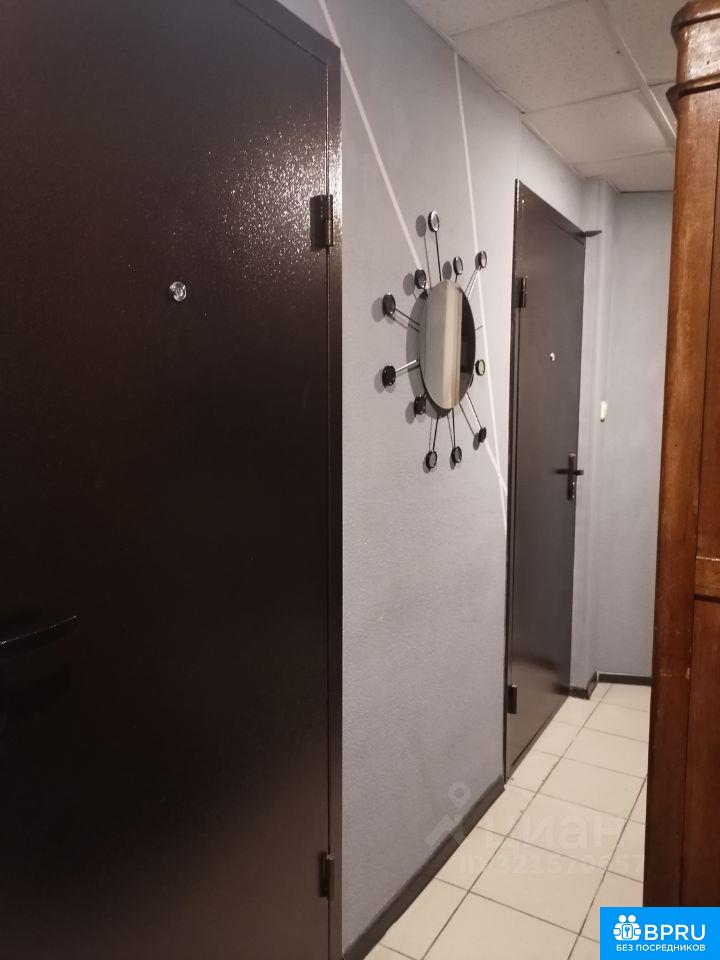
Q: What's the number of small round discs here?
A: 11